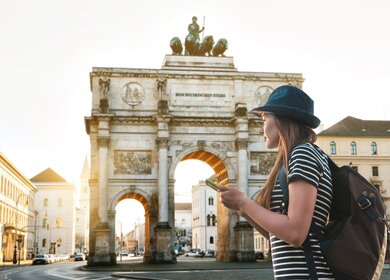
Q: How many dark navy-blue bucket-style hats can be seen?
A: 1